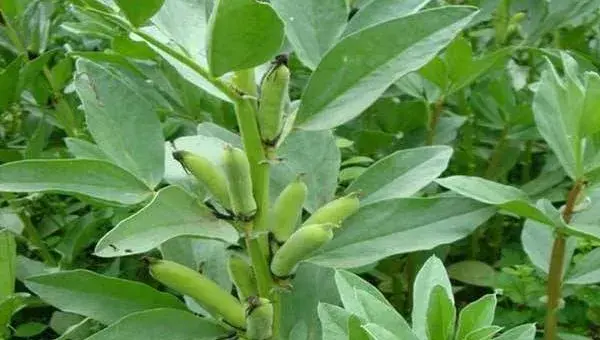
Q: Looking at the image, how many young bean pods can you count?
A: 9